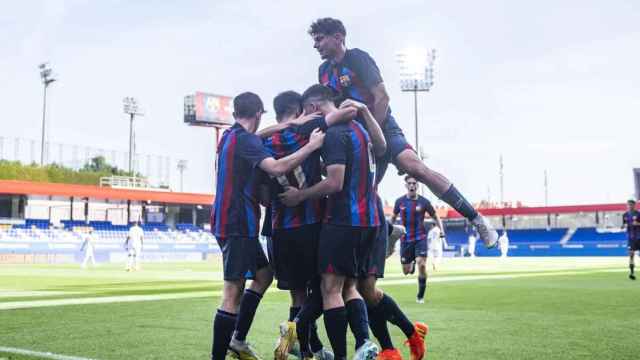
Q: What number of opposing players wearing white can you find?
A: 5